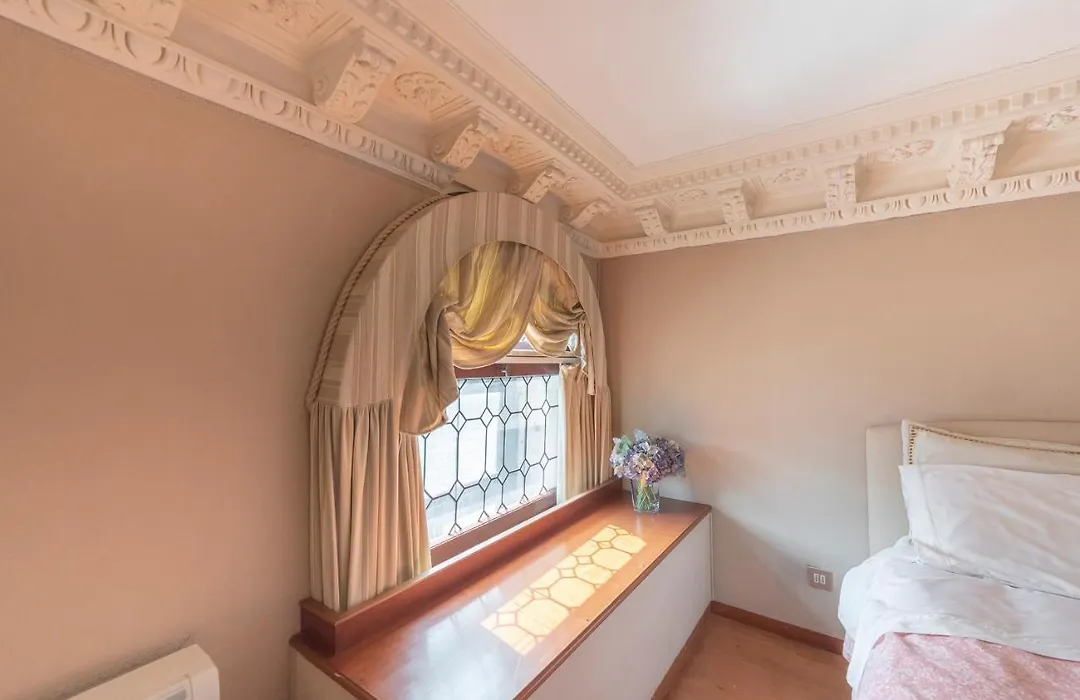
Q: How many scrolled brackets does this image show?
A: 9